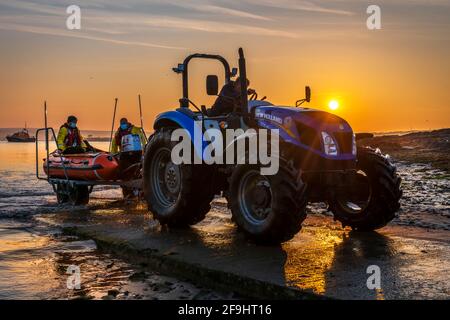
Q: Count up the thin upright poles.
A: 3